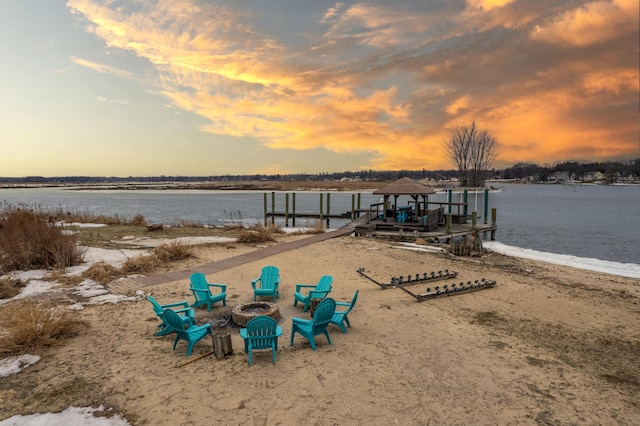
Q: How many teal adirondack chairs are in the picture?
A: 8